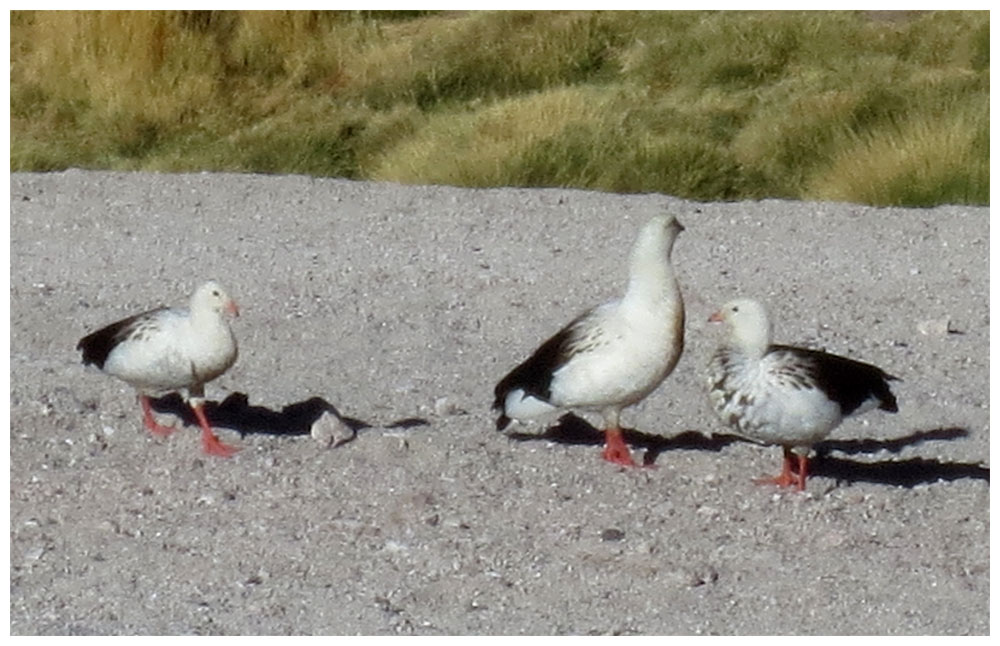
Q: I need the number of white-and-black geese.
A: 3